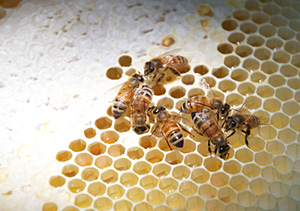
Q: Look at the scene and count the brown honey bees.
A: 7